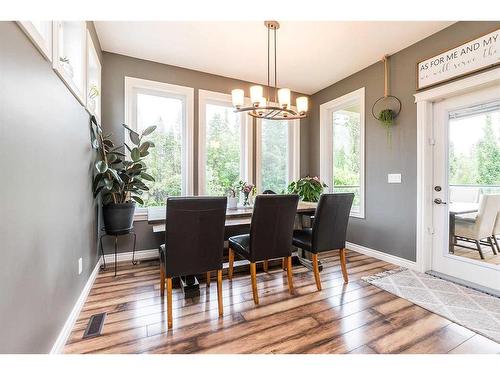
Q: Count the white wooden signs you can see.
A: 1